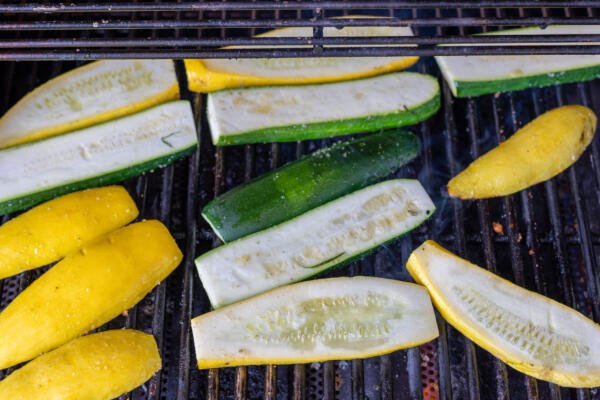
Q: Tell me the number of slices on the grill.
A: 13